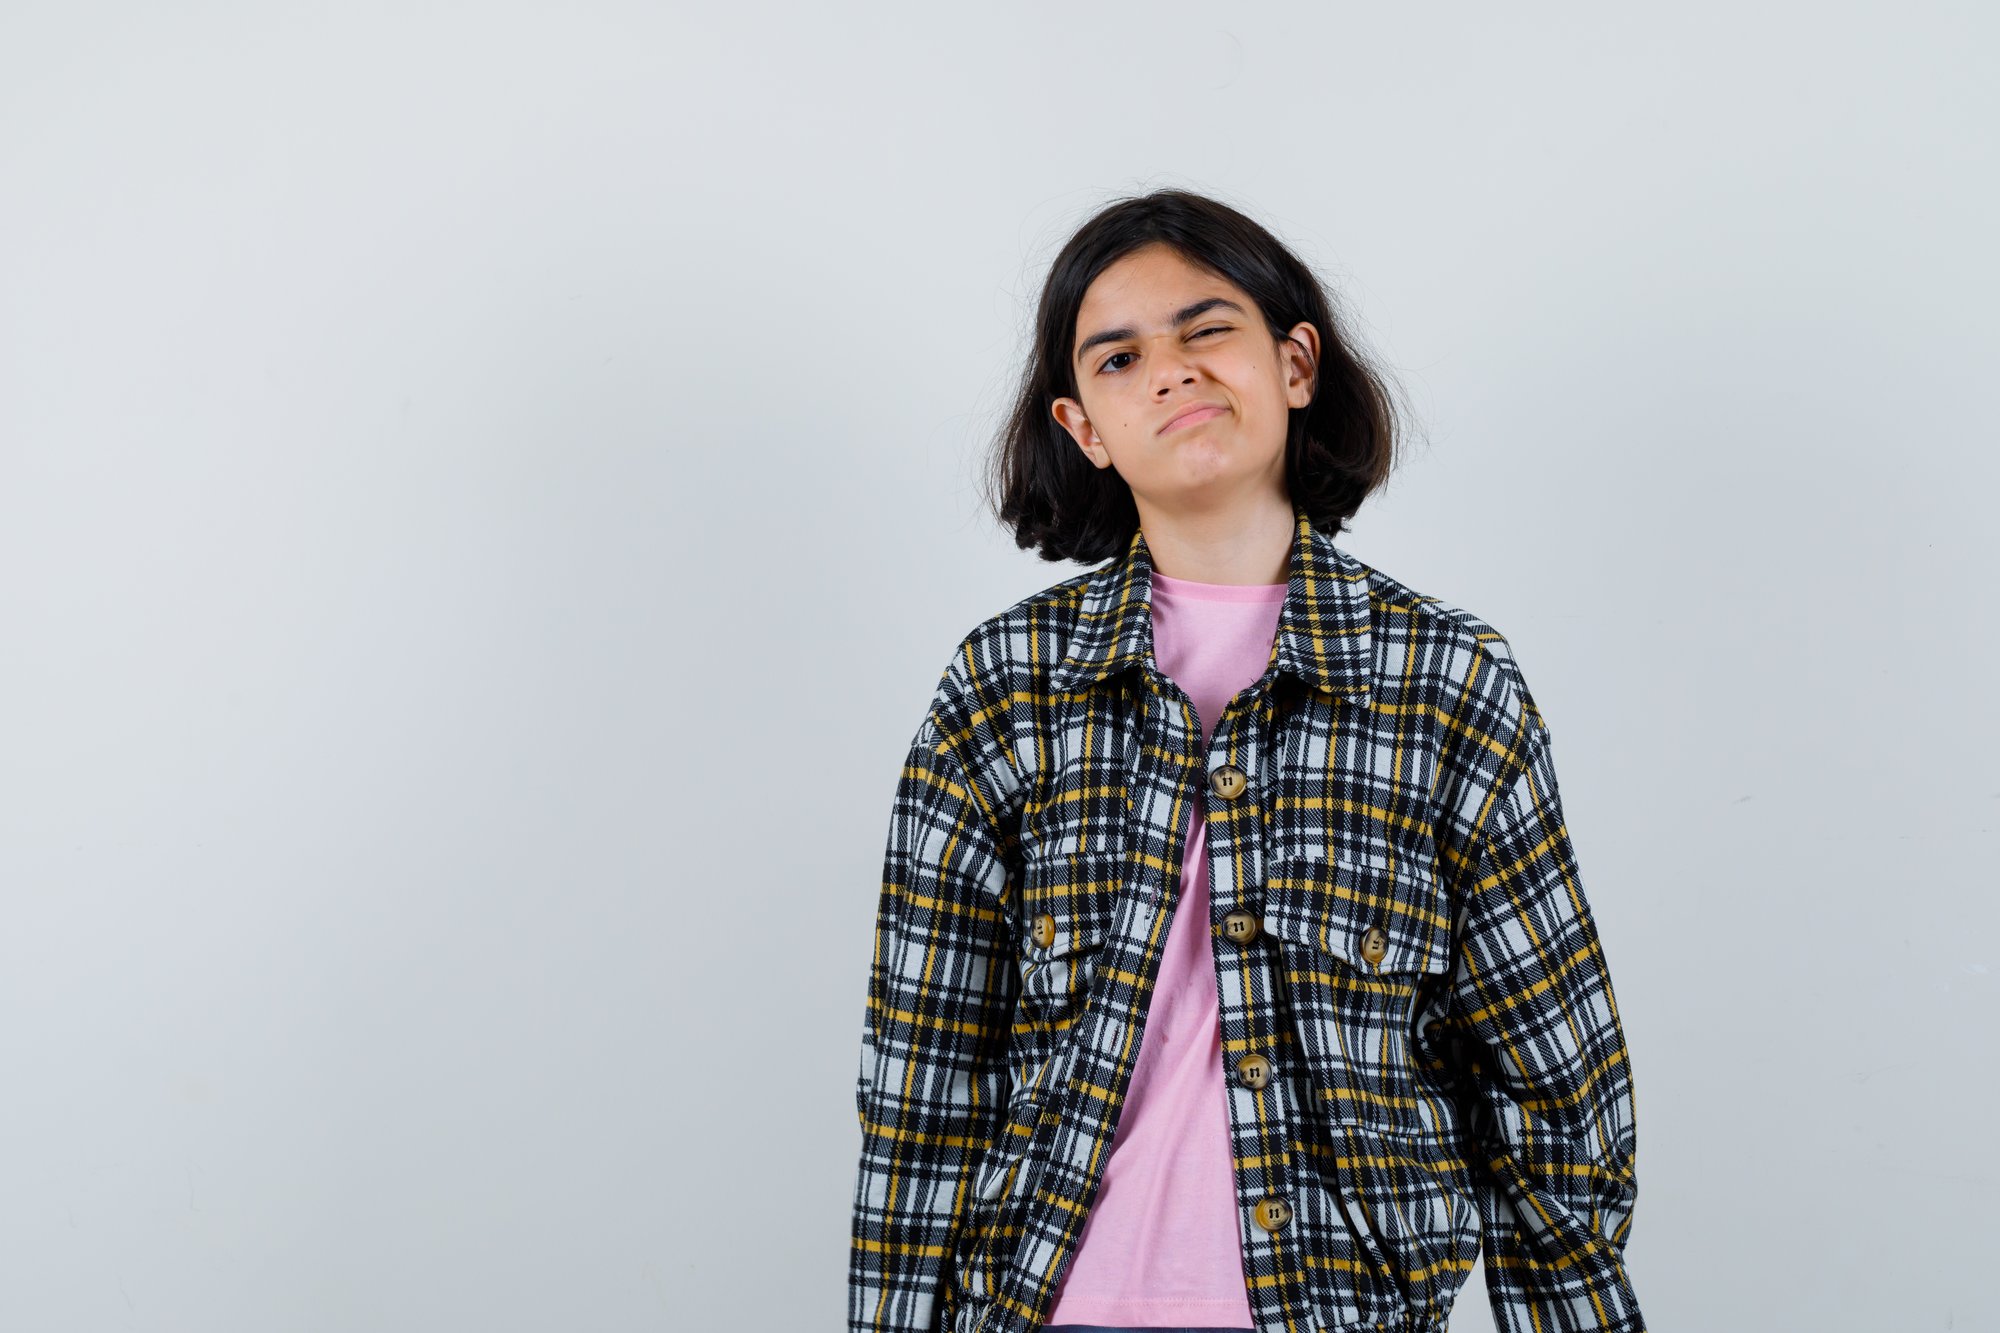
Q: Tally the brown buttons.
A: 6